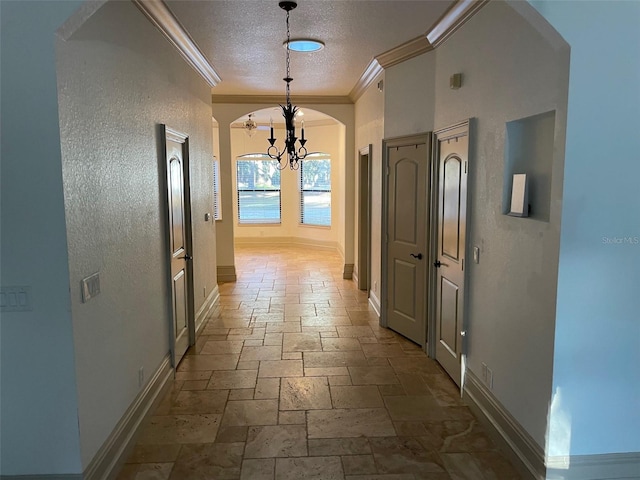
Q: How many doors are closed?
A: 3